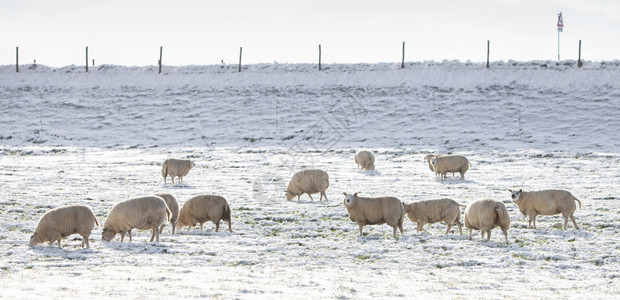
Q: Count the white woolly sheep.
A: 13